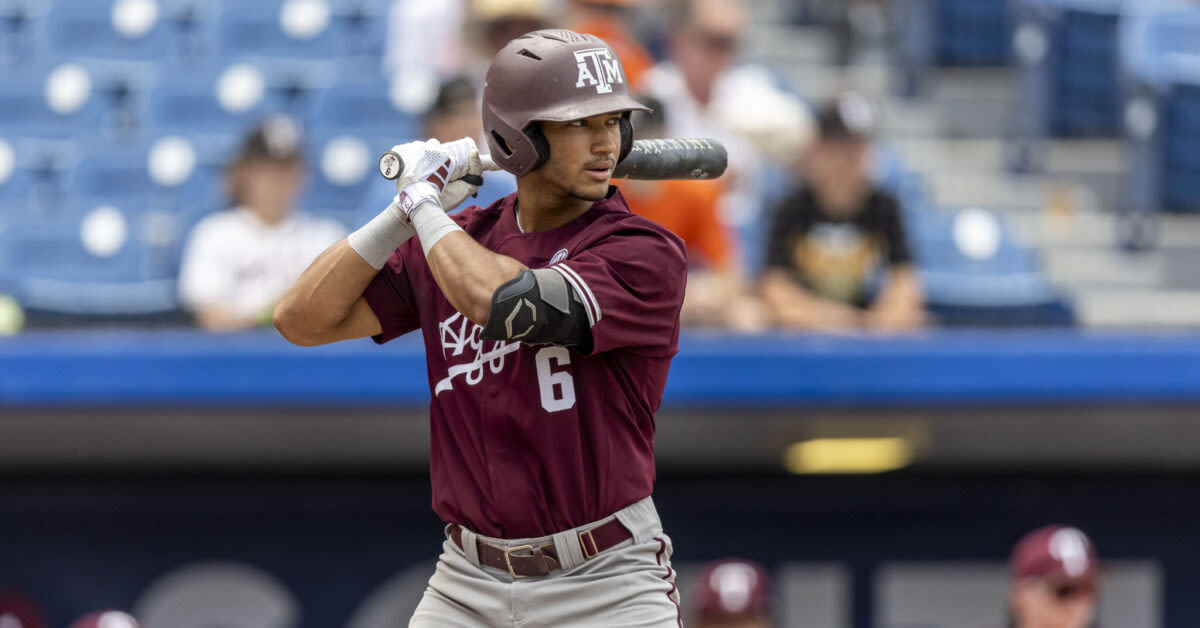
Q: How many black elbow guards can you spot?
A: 1